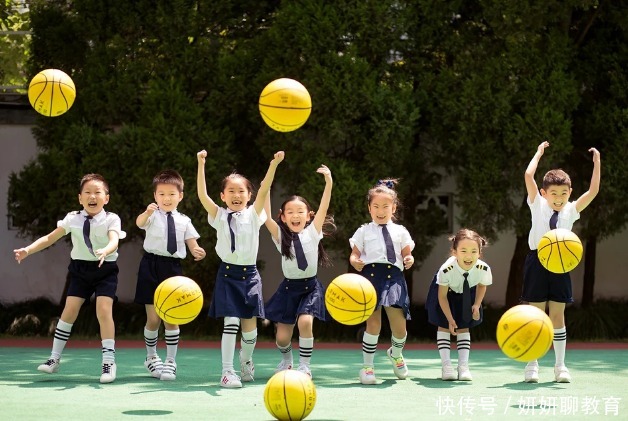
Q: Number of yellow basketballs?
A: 7